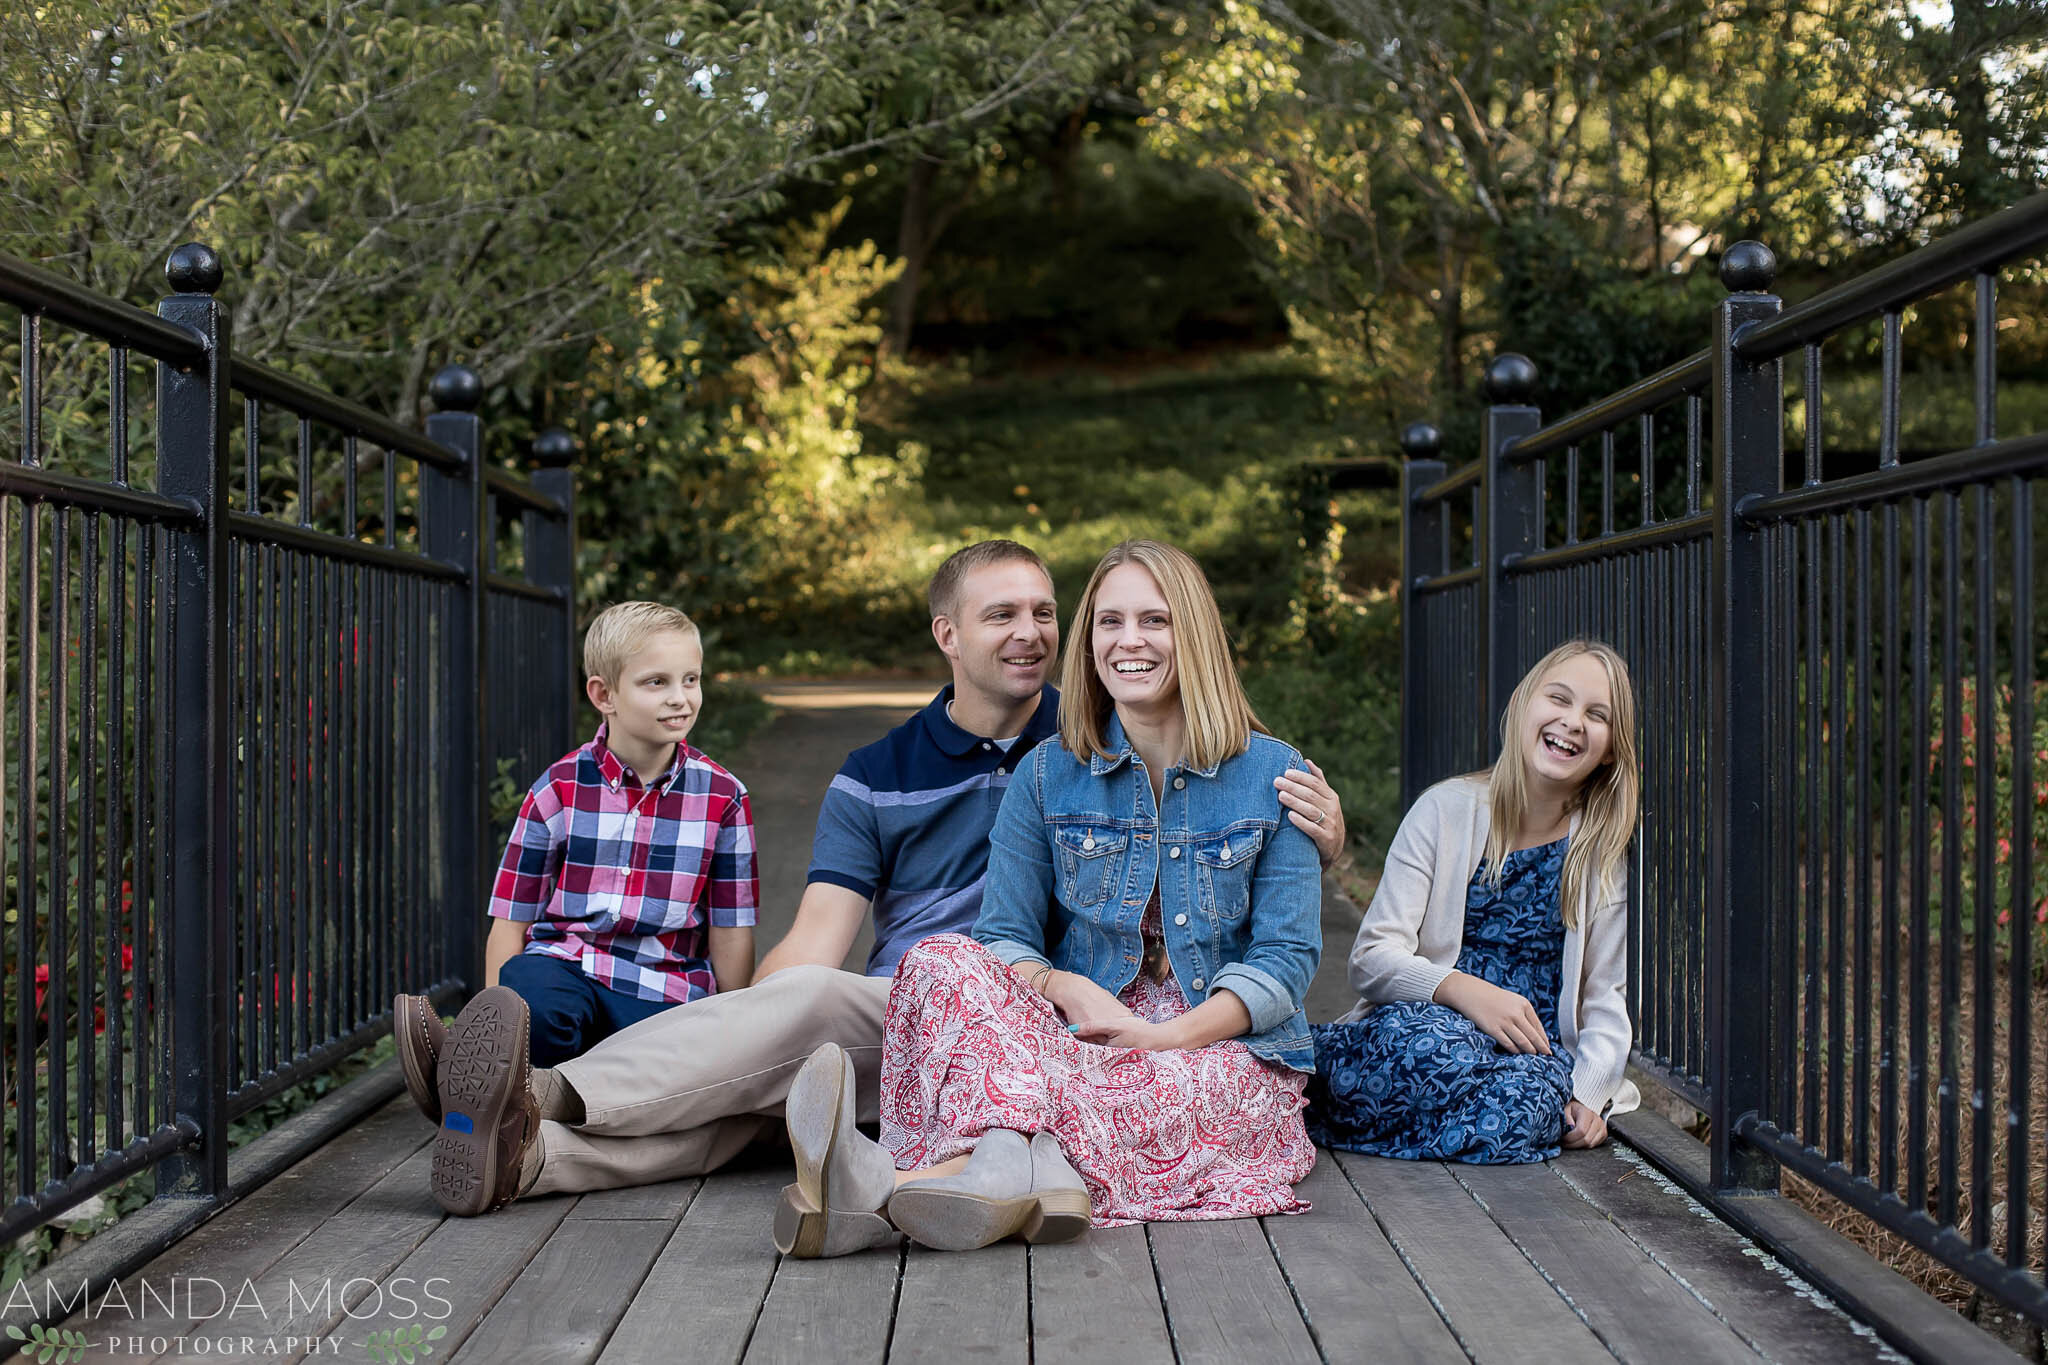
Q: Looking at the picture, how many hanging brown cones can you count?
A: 0